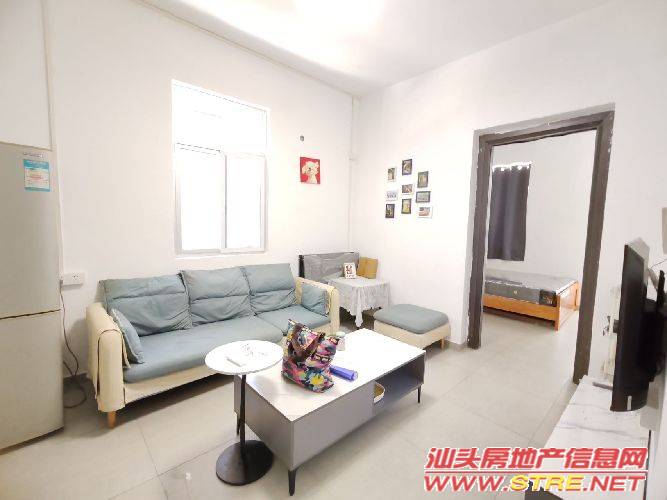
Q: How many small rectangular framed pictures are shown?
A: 9